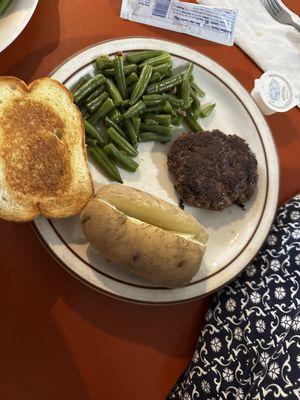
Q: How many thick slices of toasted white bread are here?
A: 1